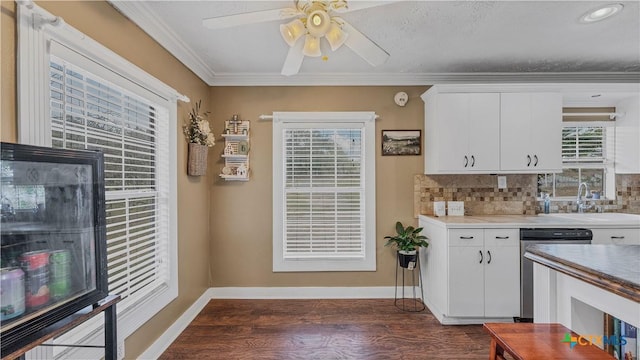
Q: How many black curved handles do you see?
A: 9